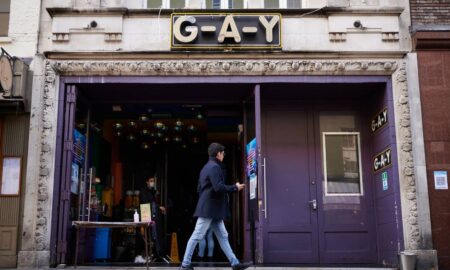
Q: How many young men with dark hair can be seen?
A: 2